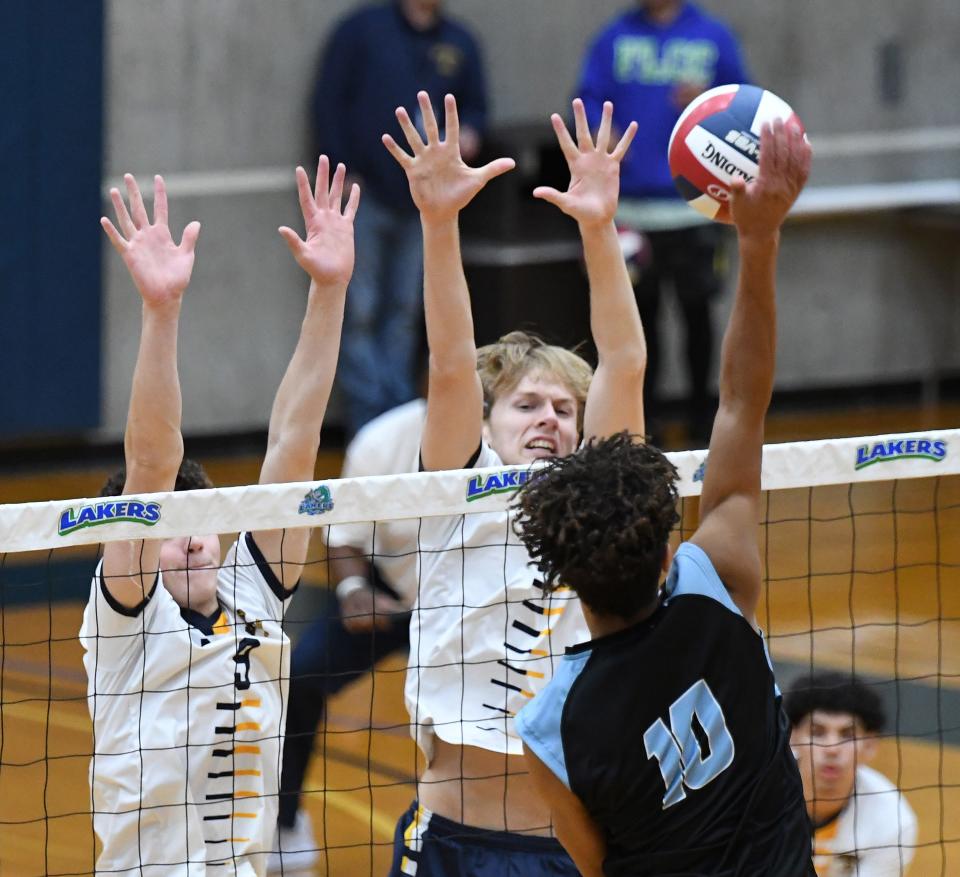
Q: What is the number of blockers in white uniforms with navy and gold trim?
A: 2